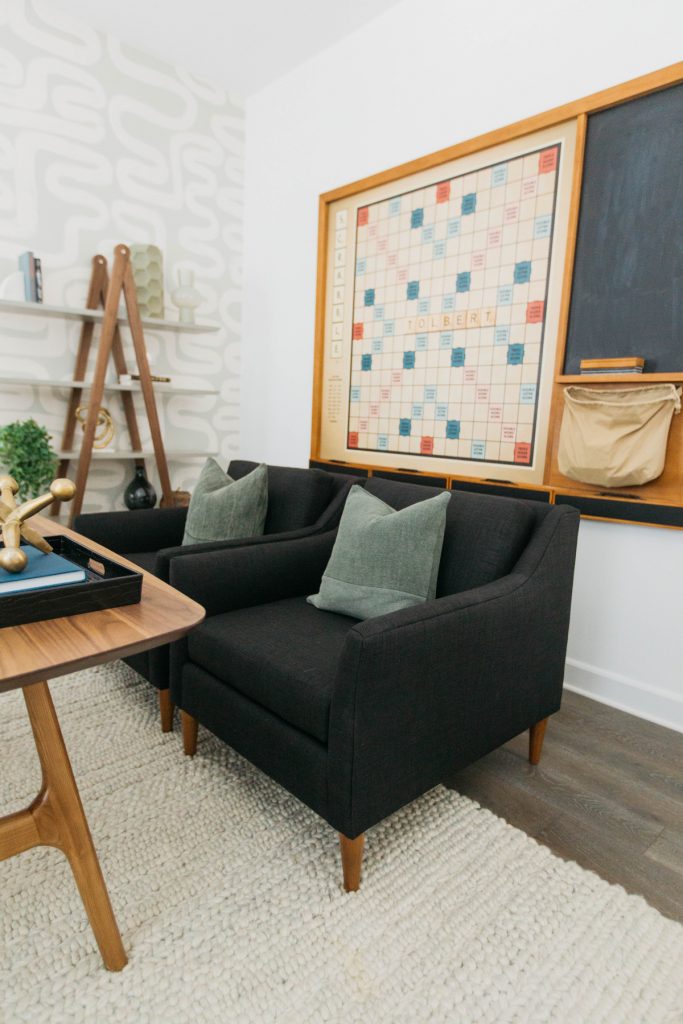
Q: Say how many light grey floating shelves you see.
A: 3